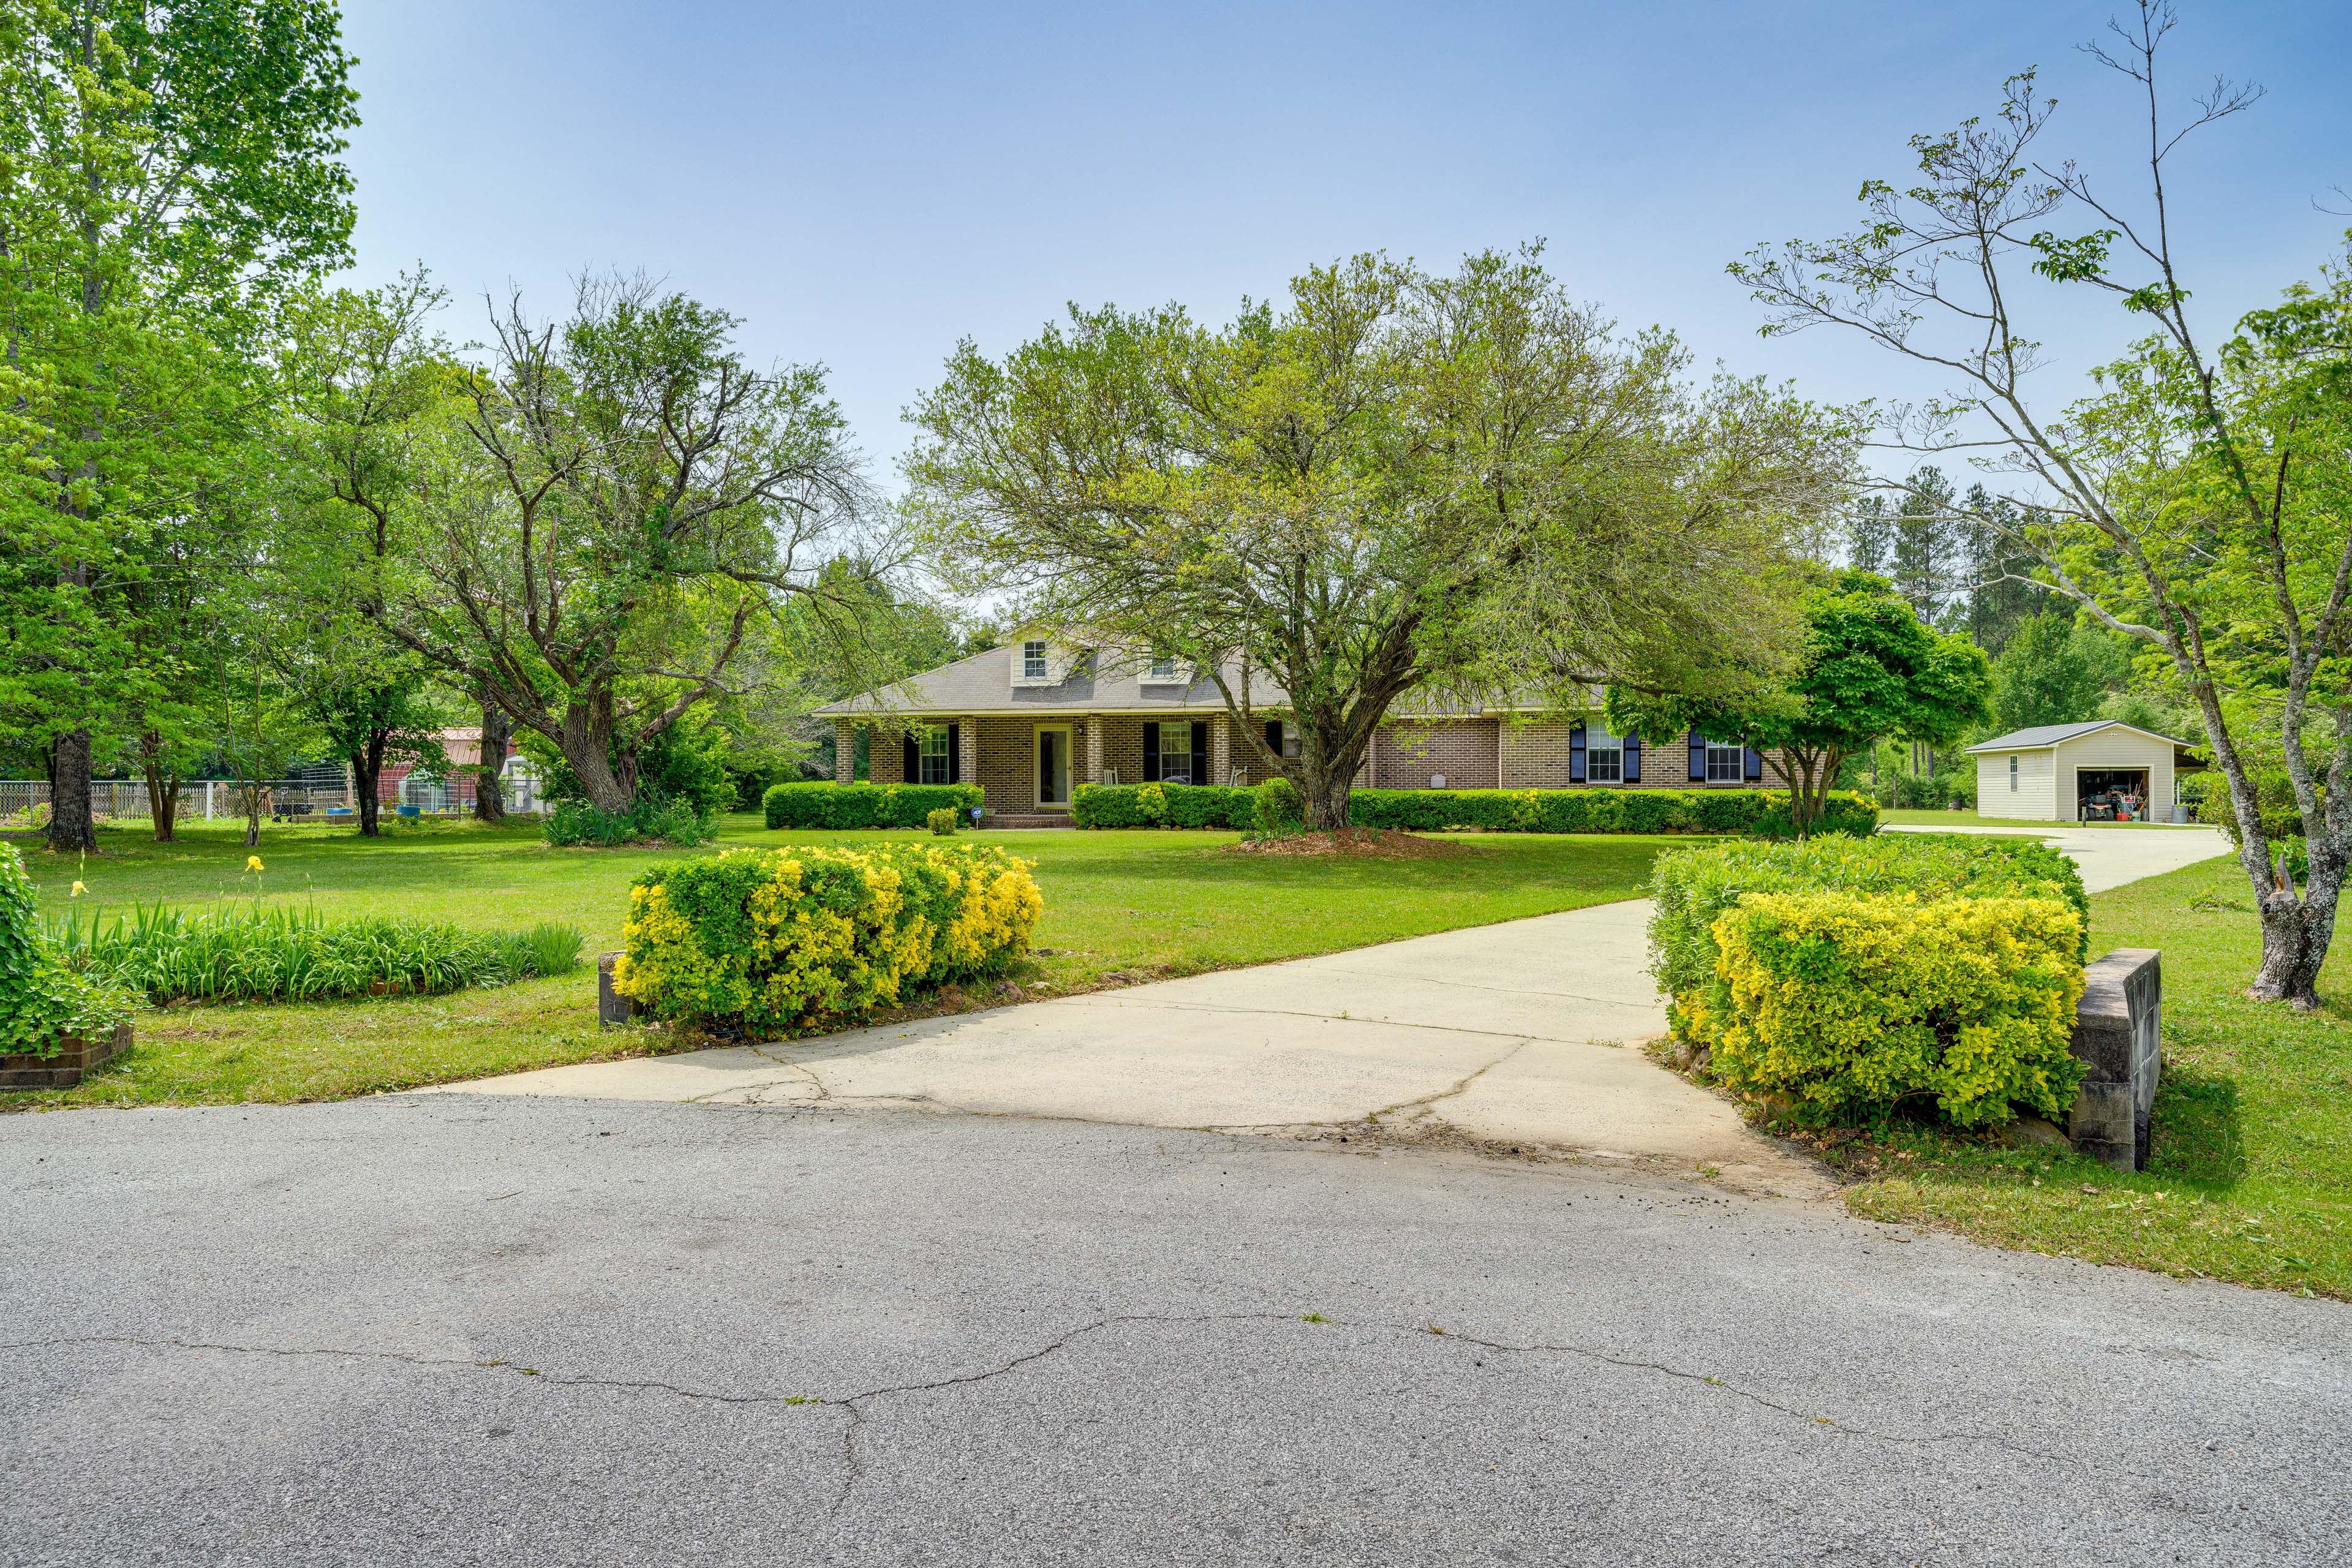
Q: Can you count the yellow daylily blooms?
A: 2